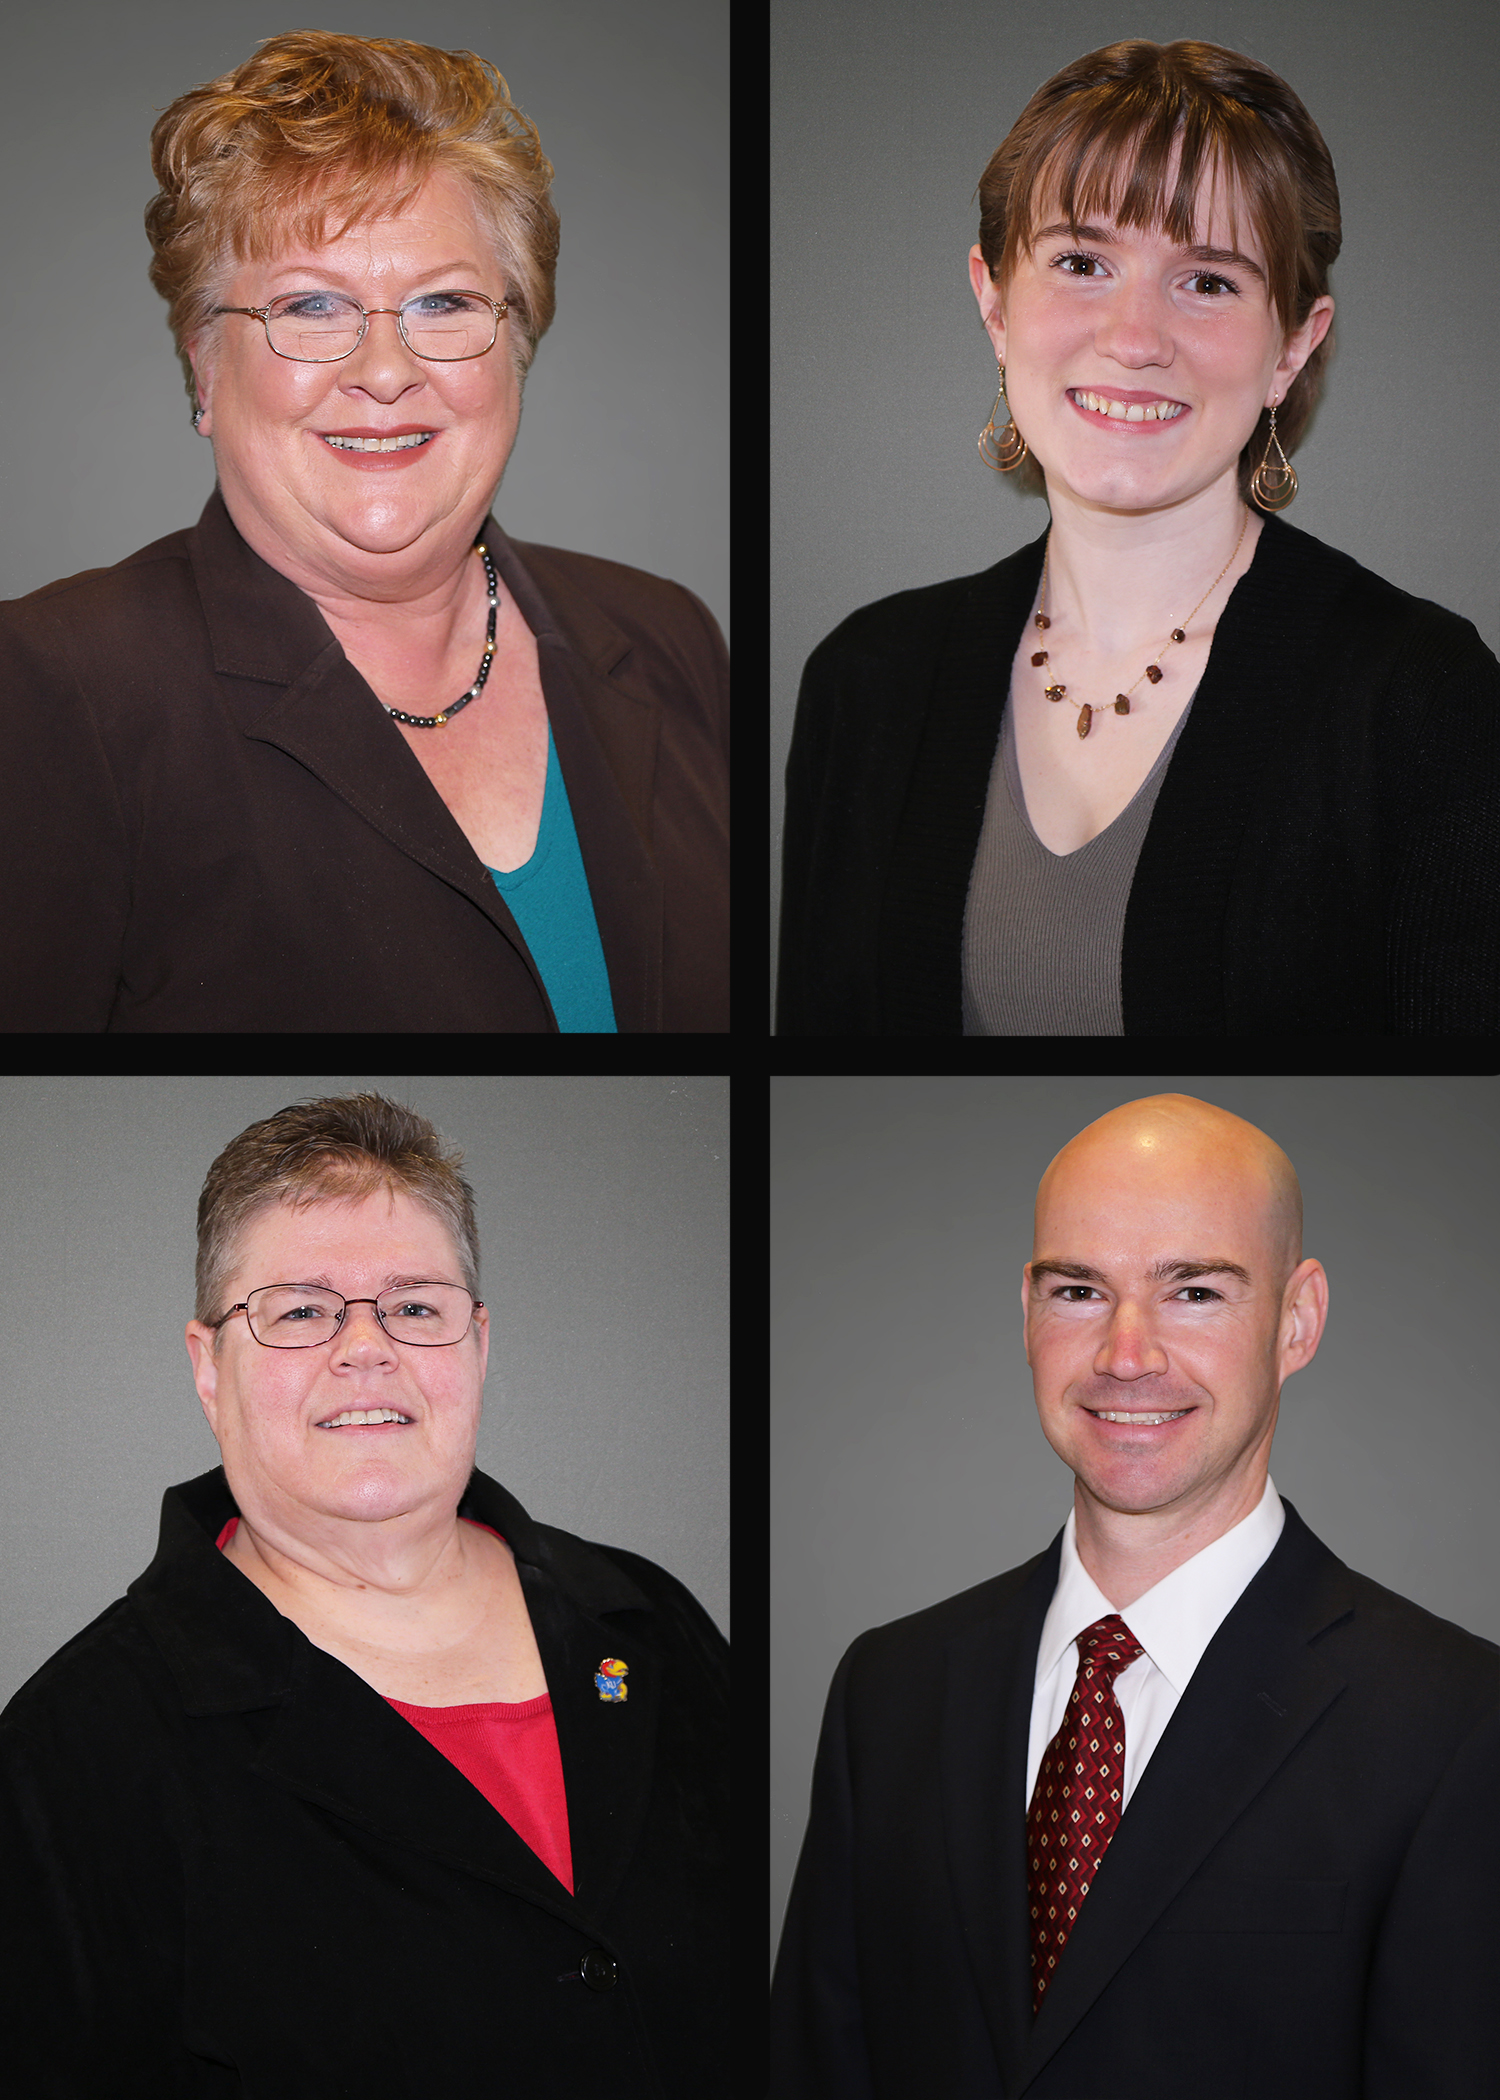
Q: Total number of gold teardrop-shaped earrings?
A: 2